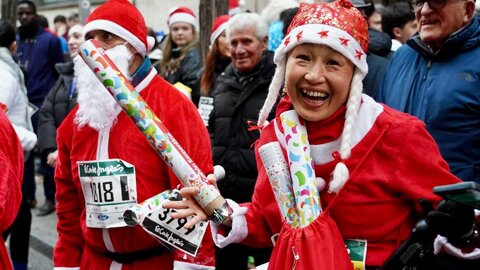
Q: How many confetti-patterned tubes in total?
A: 4